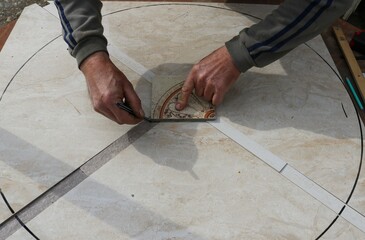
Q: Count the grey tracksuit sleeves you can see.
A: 2